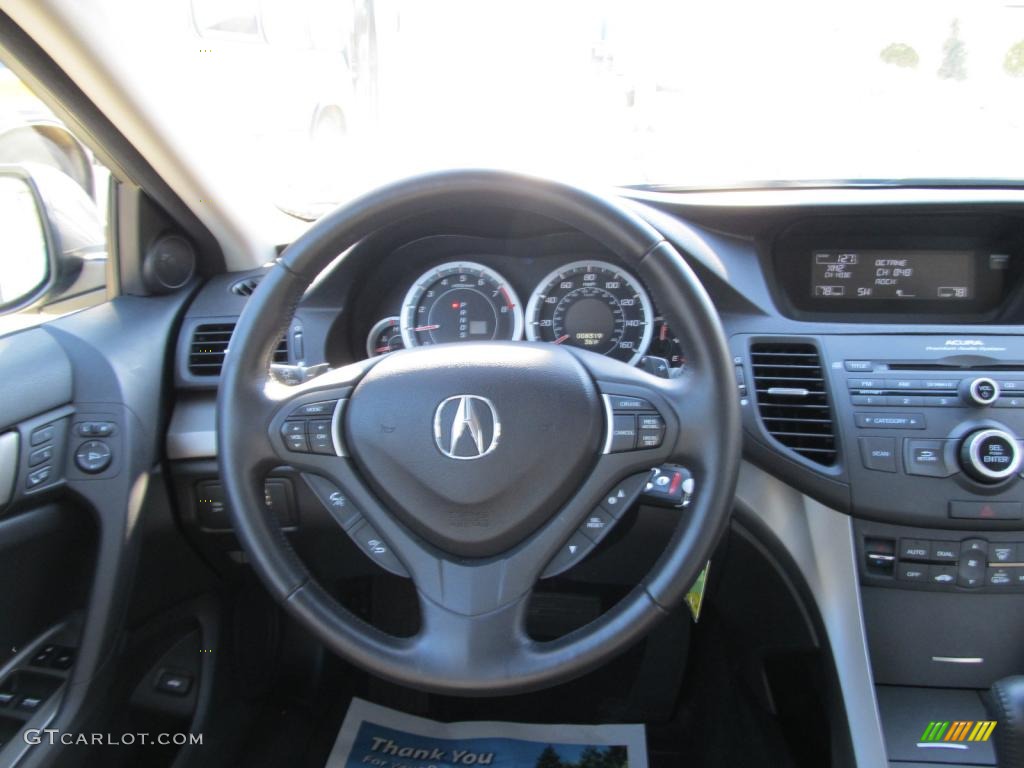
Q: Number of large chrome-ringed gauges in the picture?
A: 2